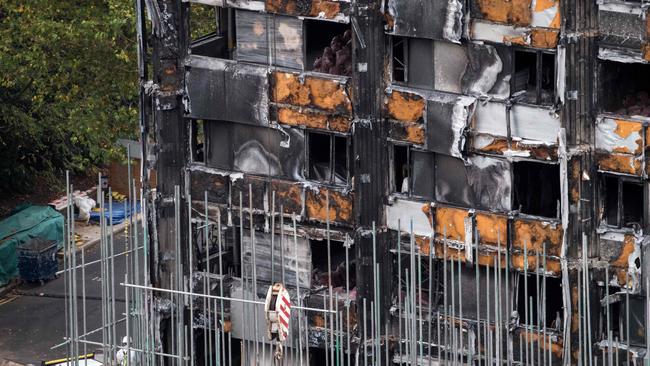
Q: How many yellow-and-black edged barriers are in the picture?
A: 1